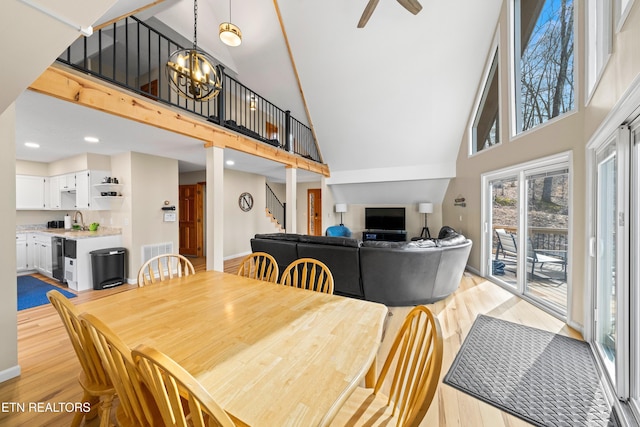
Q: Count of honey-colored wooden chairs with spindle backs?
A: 7